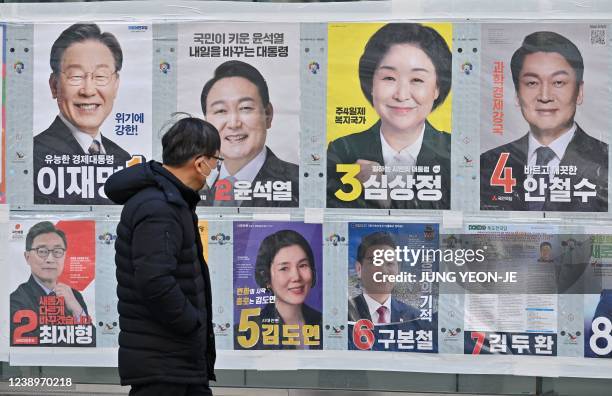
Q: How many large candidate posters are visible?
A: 4